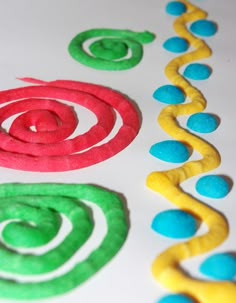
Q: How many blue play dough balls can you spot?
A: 11